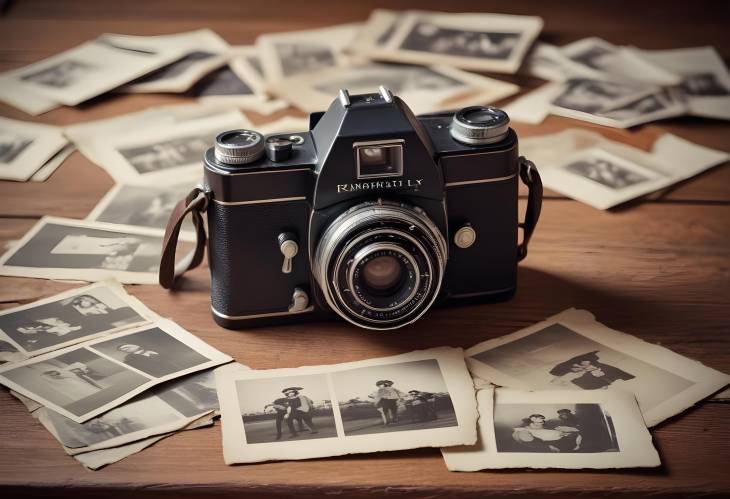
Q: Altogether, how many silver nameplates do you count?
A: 1